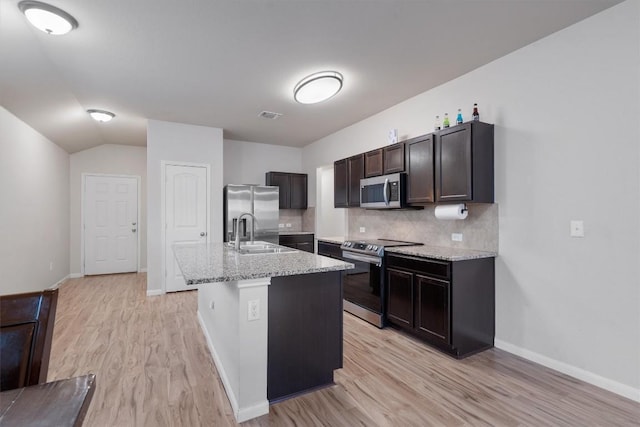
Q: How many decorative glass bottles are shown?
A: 4